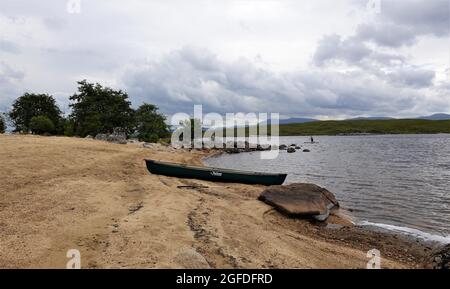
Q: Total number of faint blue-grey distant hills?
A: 3